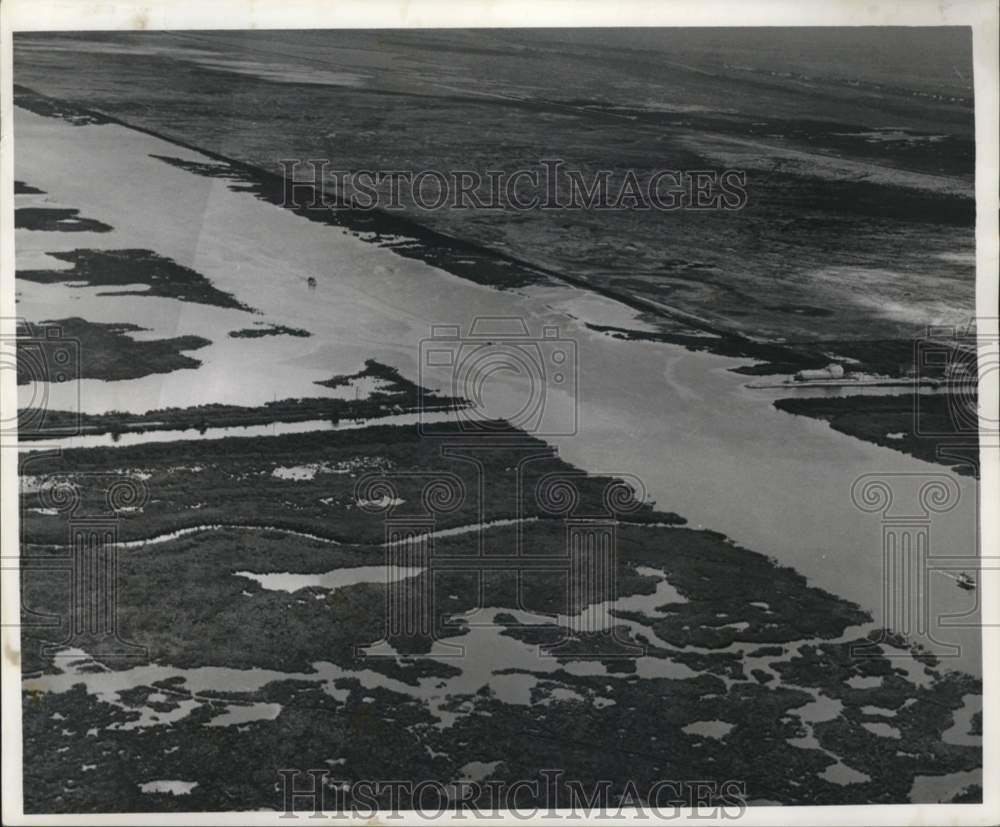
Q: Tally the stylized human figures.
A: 0